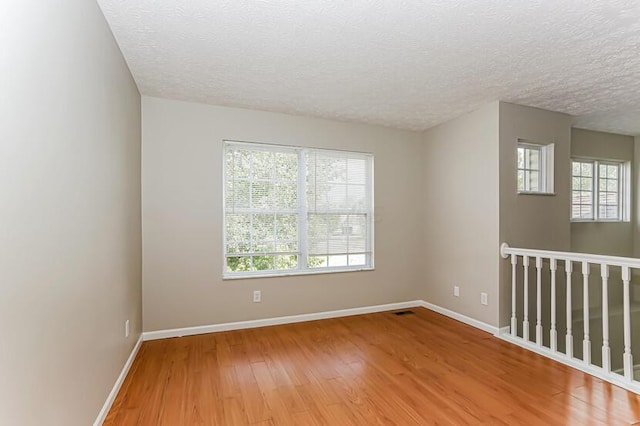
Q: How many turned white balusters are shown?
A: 8